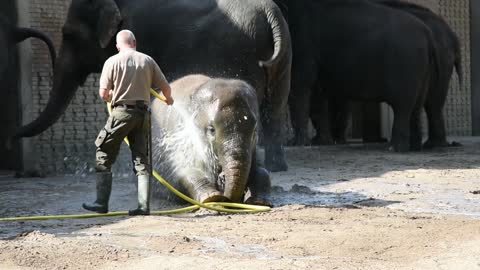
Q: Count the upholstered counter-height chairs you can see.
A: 0